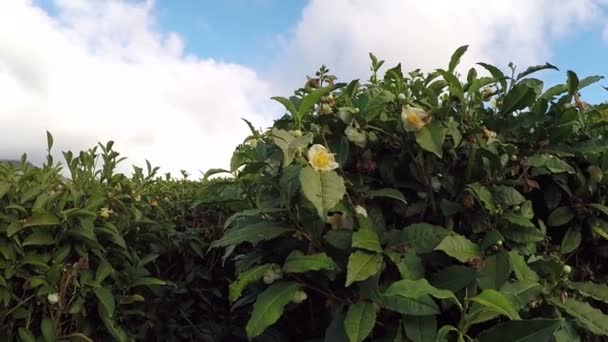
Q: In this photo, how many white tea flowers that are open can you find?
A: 2